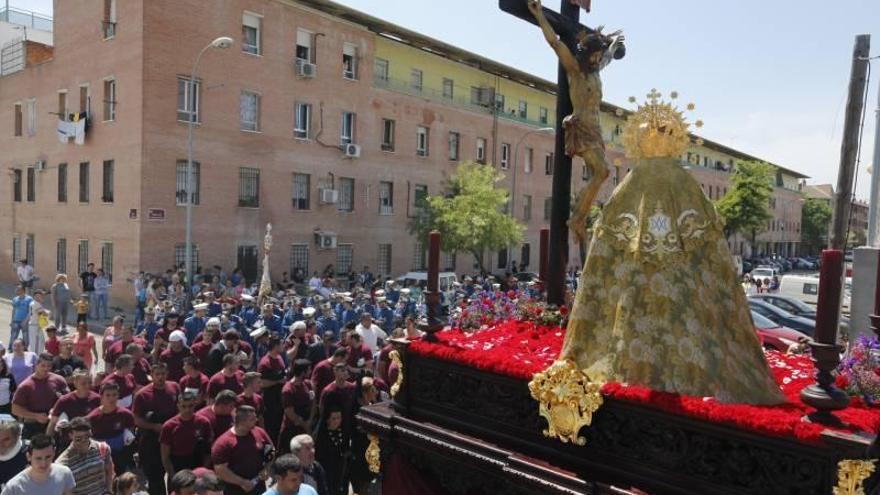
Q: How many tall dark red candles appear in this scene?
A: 4